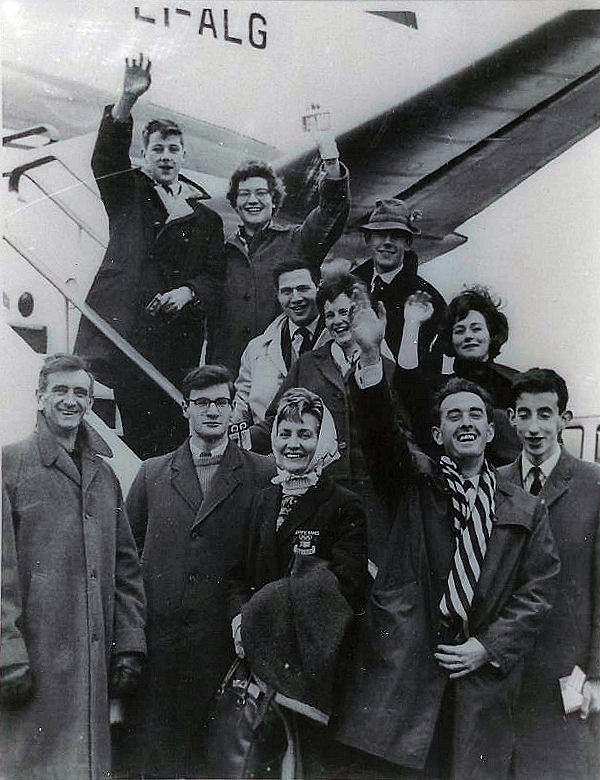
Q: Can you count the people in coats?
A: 11